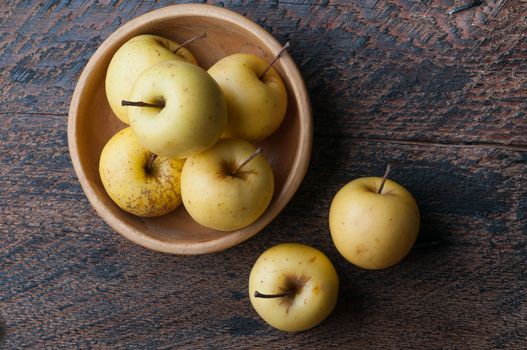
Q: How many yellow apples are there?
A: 7